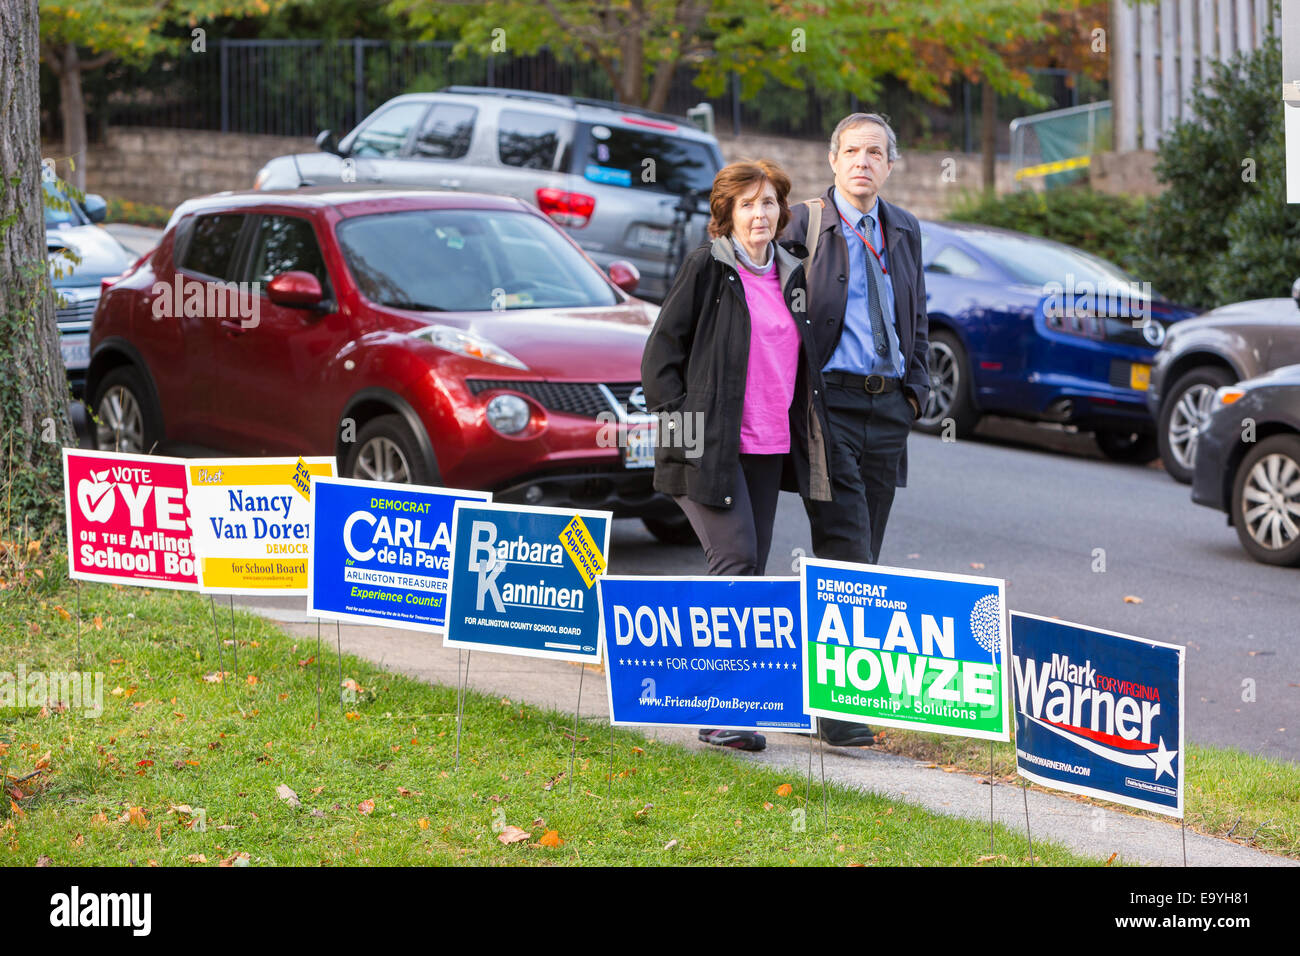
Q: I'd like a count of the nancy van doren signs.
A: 1